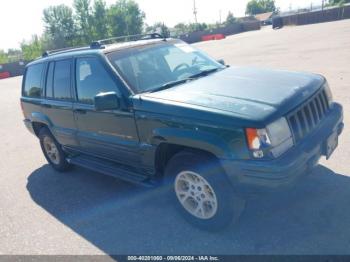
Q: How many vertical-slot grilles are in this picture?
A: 1